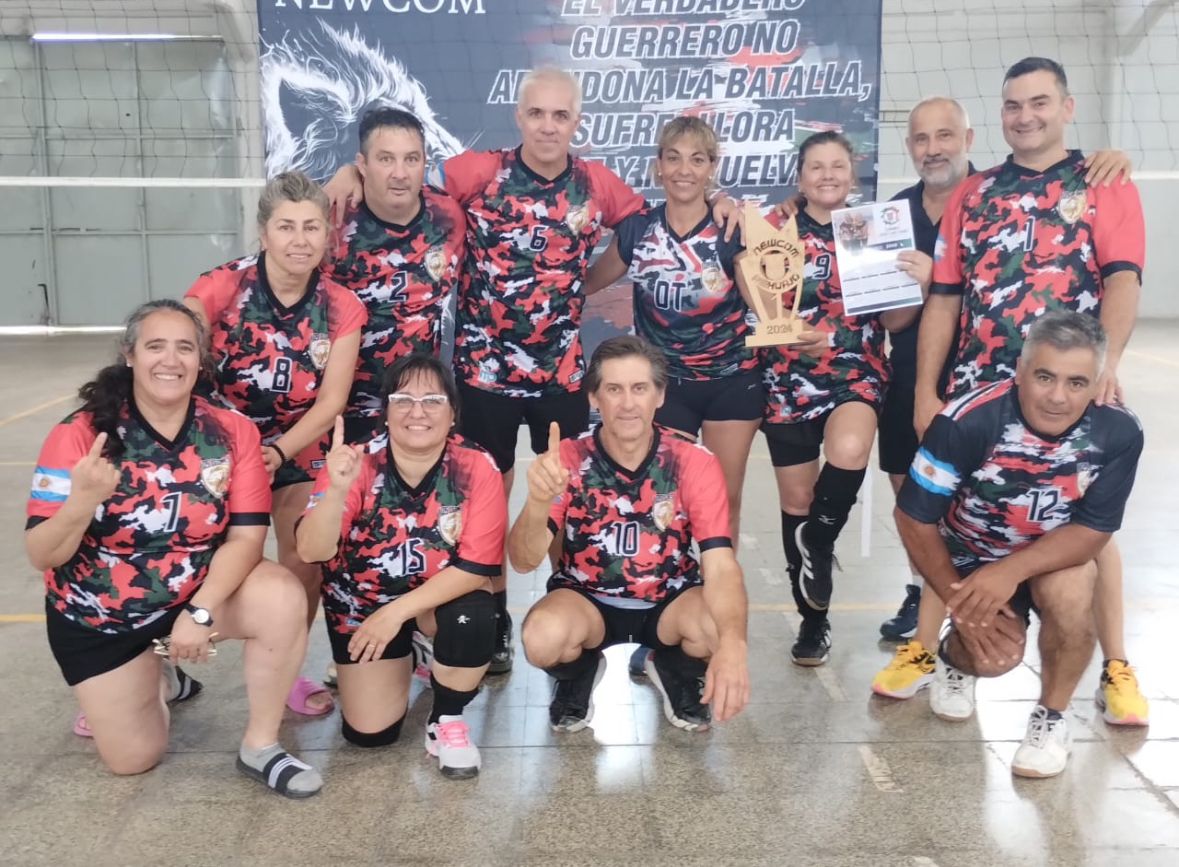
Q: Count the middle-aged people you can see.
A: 11